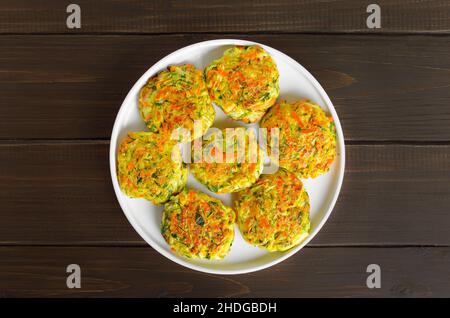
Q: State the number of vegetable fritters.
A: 7